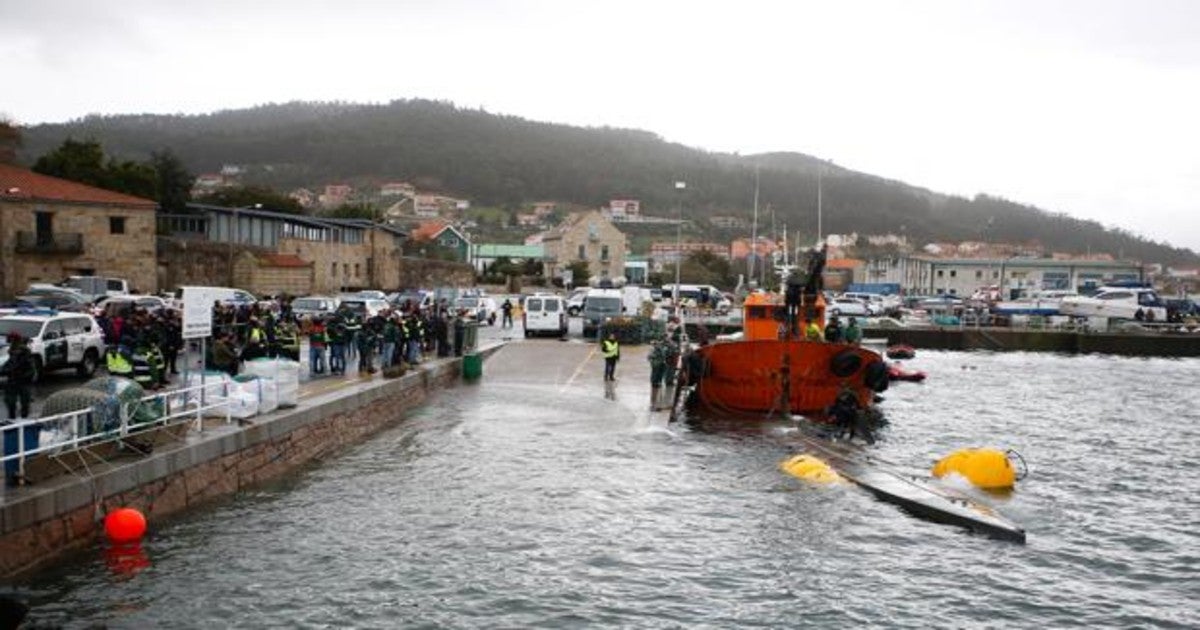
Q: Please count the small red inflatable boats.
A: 2